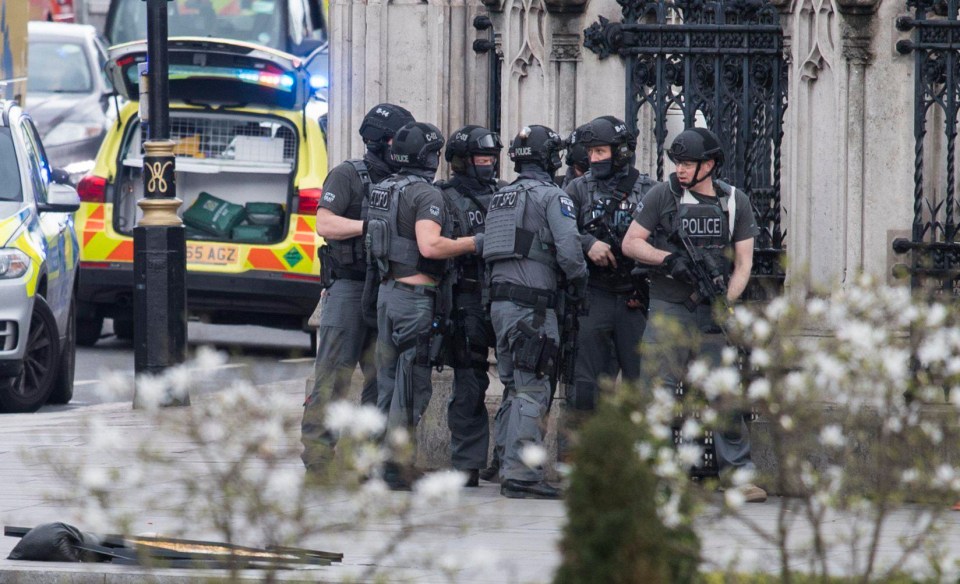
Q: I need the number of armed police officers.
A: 7